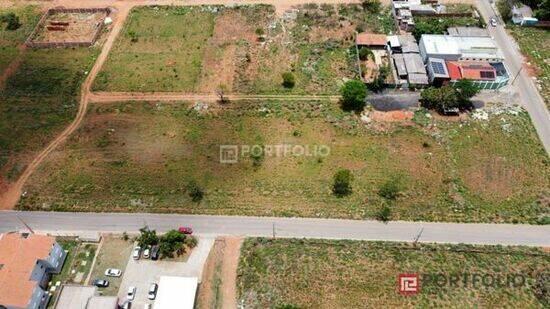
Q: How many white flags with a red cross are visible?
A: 0